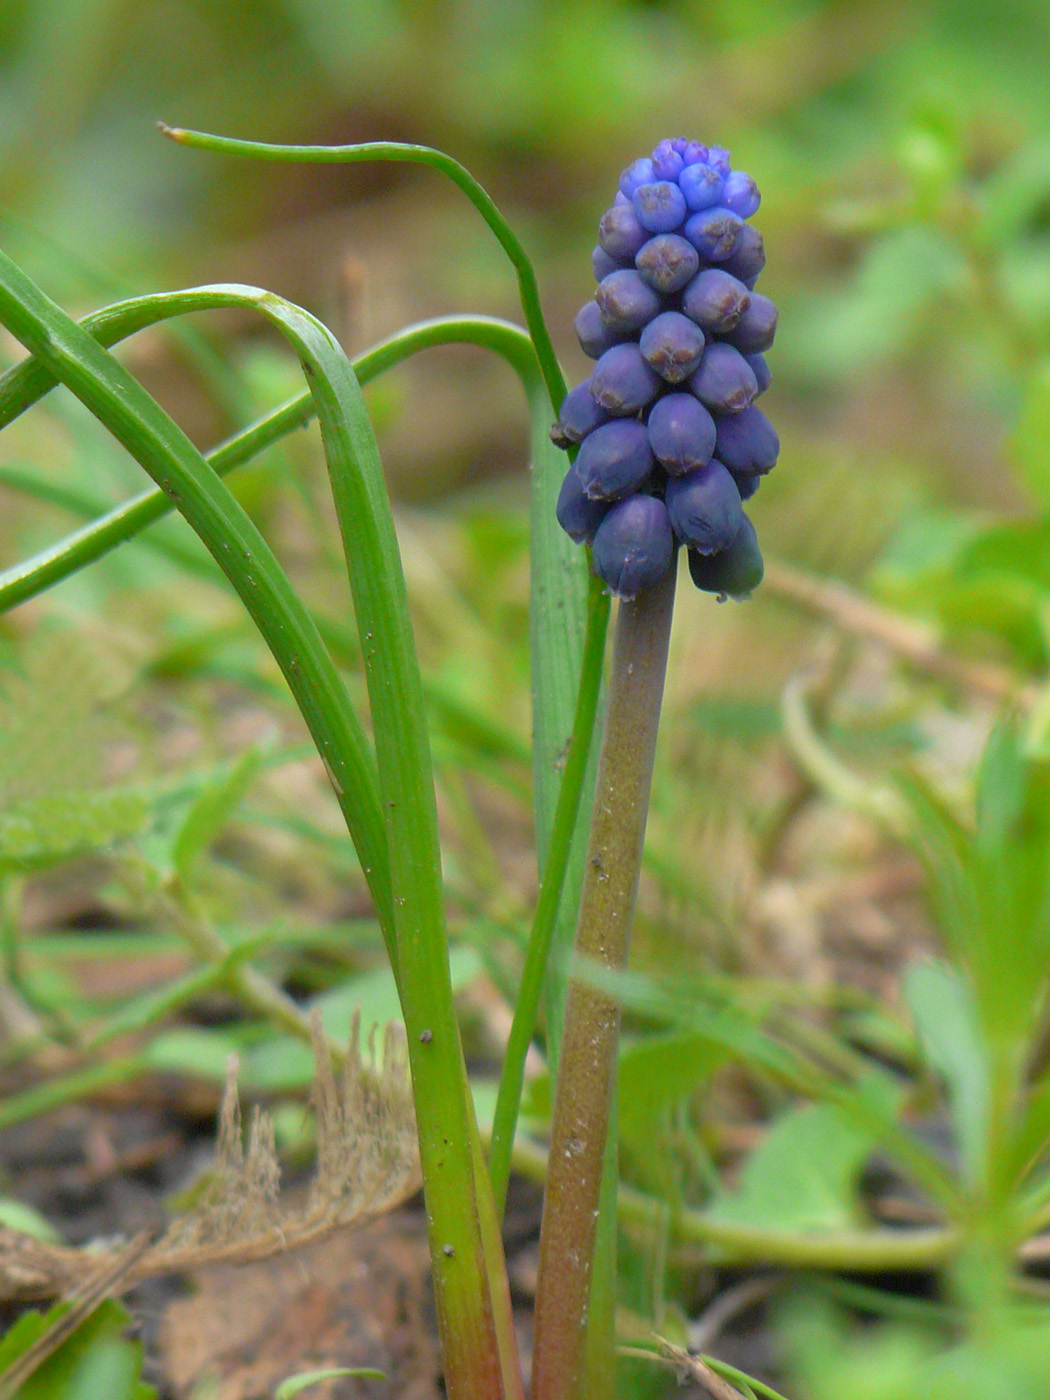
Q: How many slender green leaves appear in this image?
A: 4